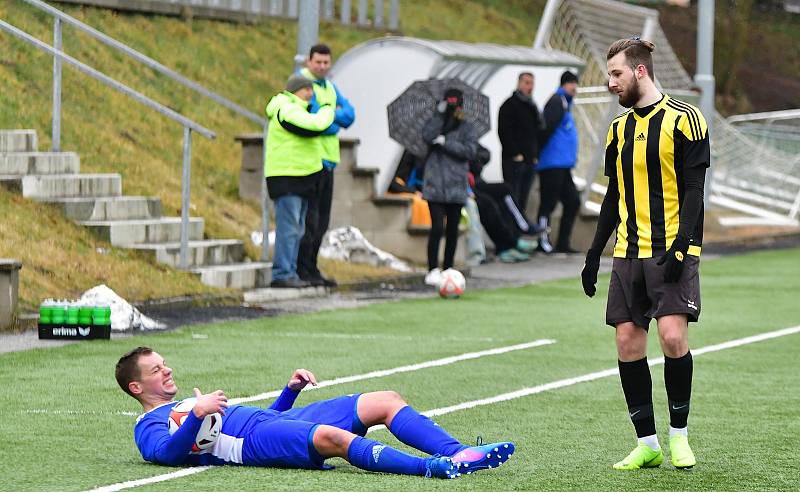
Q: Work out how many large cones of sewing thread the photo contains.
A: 0